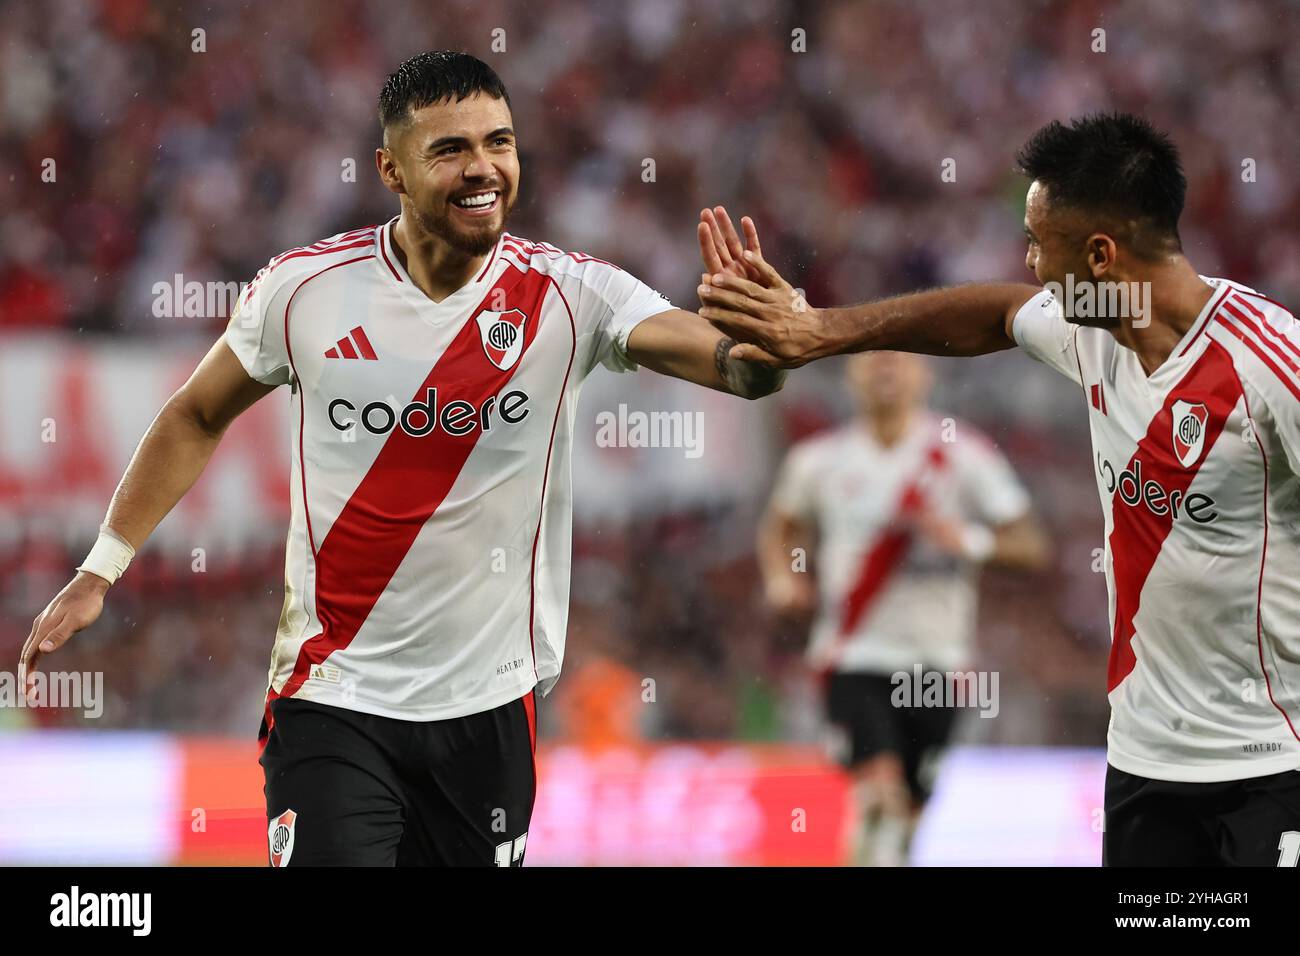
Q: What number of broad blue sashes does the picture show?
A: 0